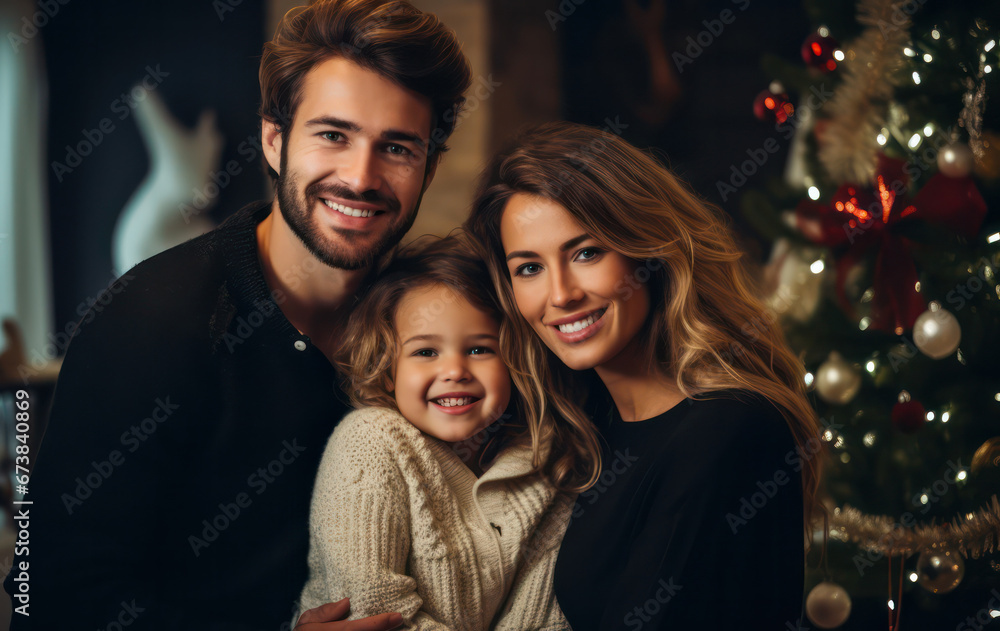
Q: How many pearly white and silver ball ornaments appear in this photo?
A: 5